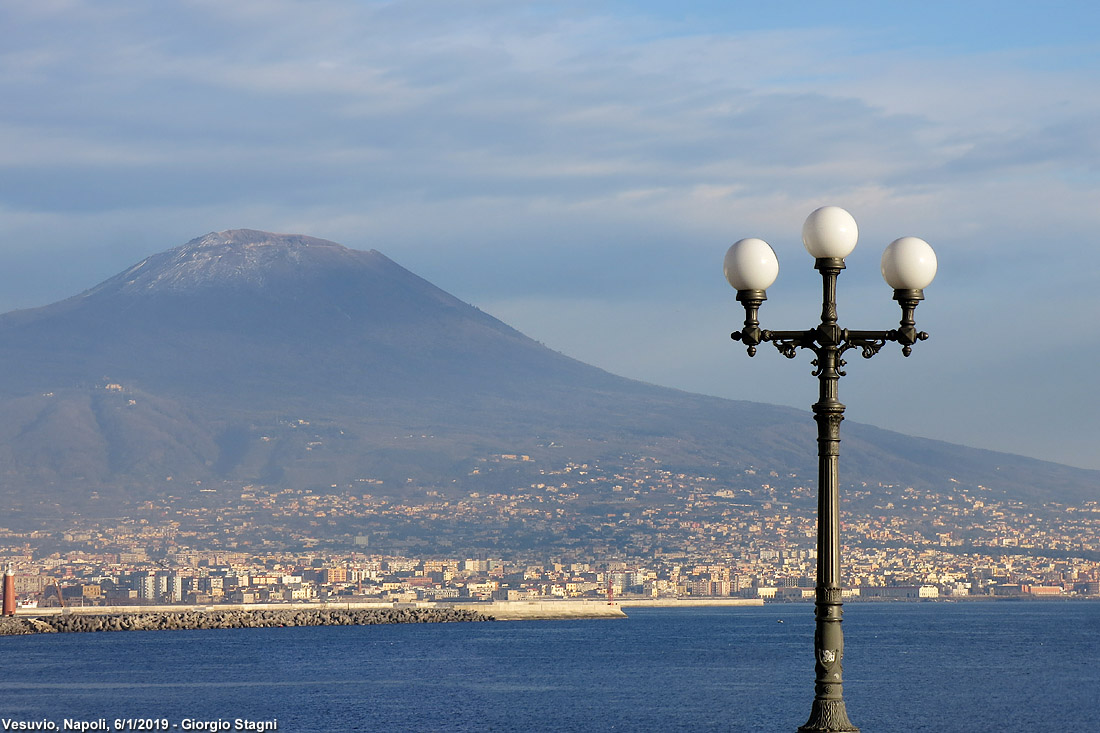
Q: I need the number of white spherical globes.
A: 3